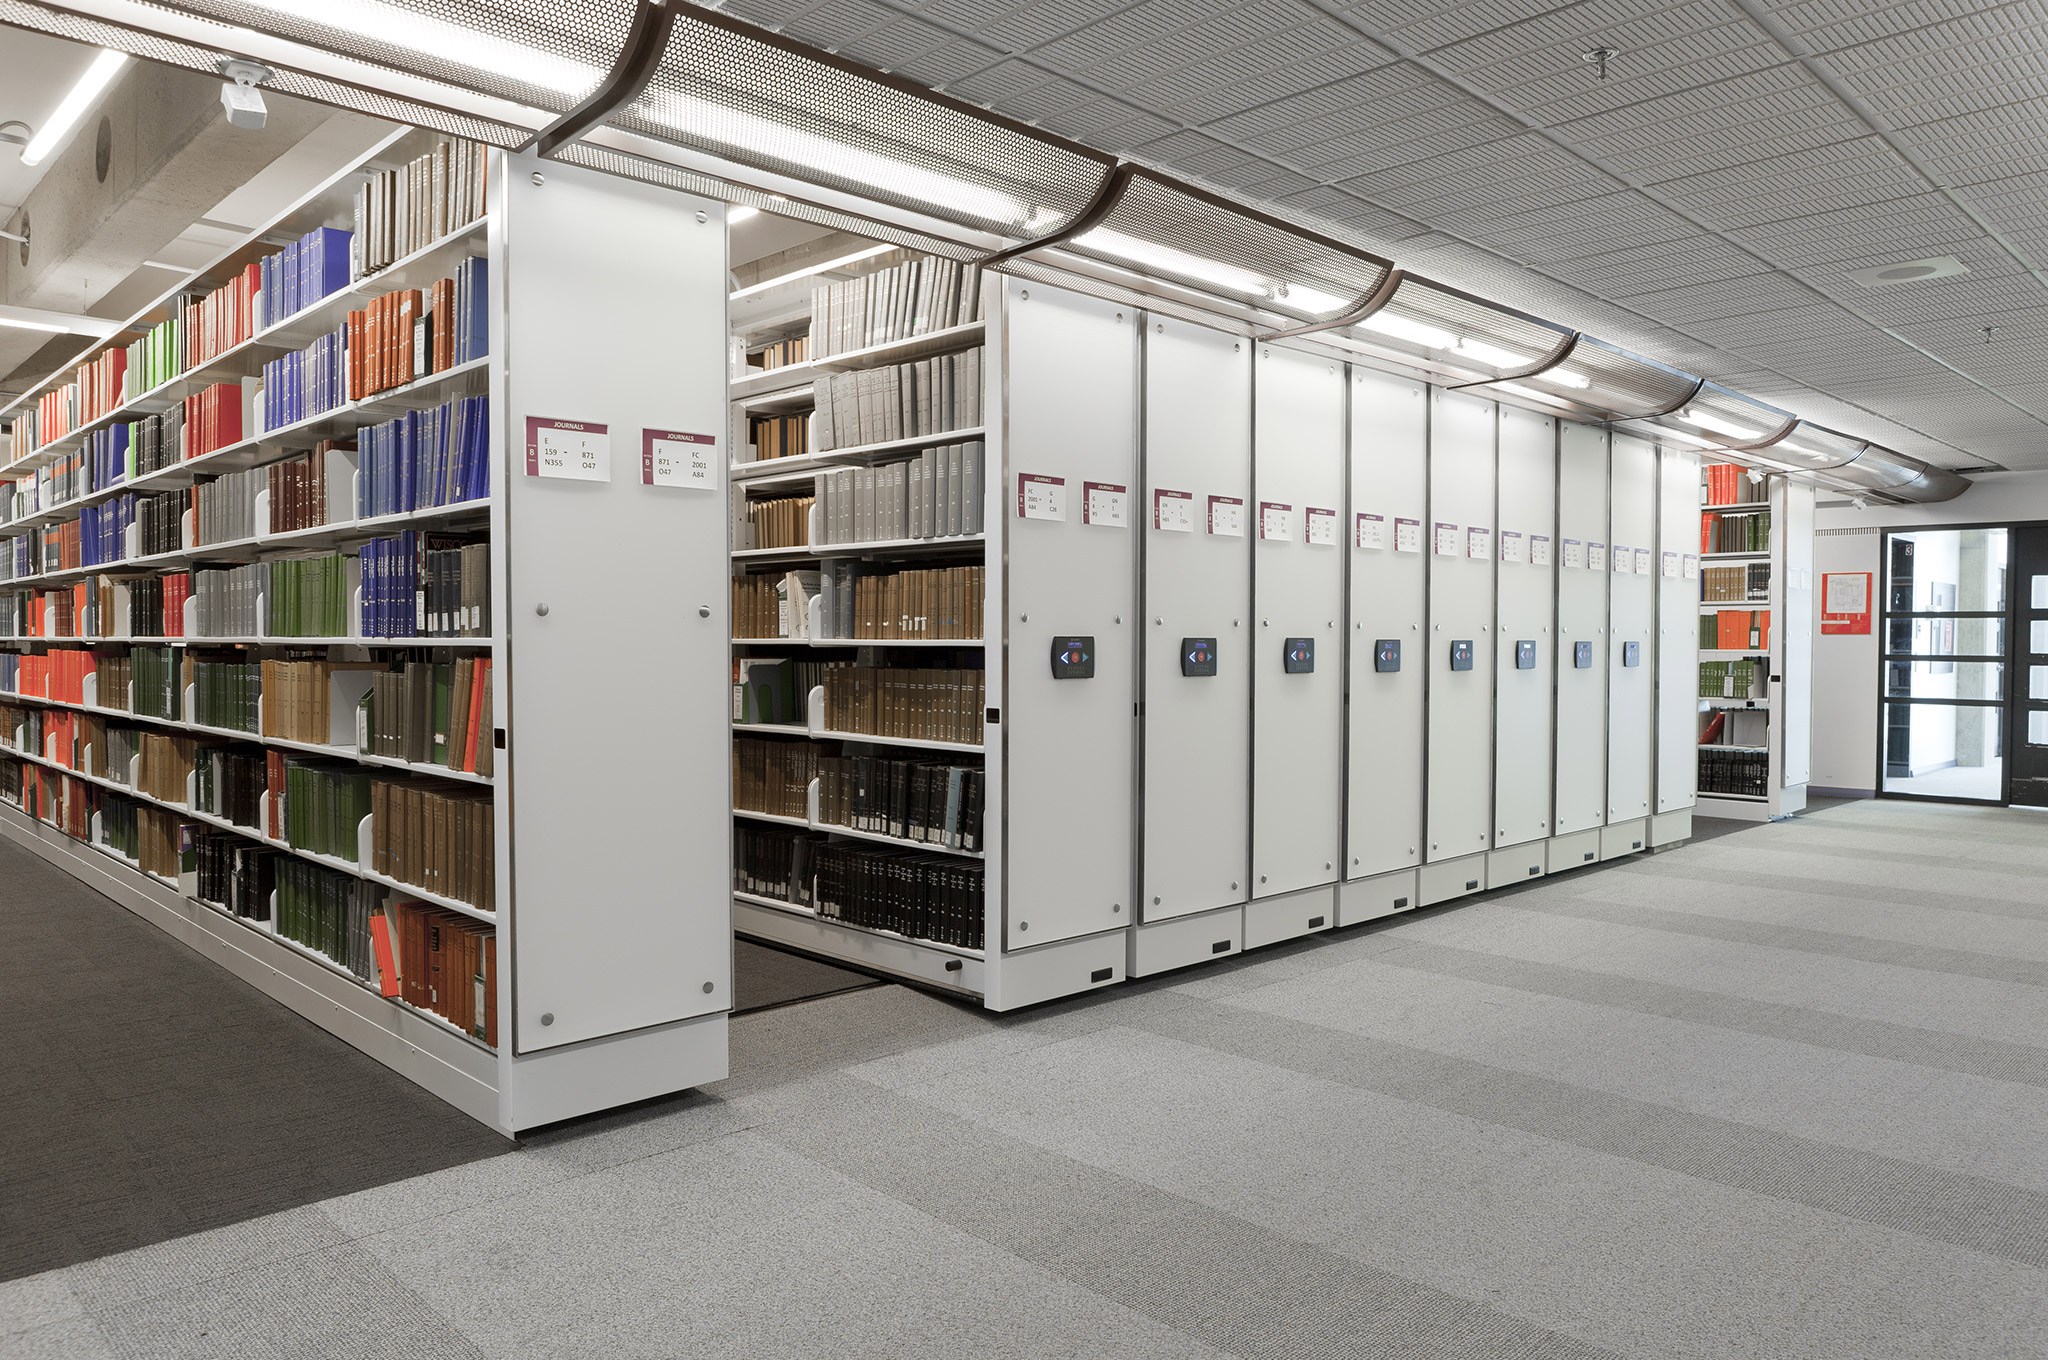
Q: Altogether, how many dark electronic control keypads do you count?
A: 8